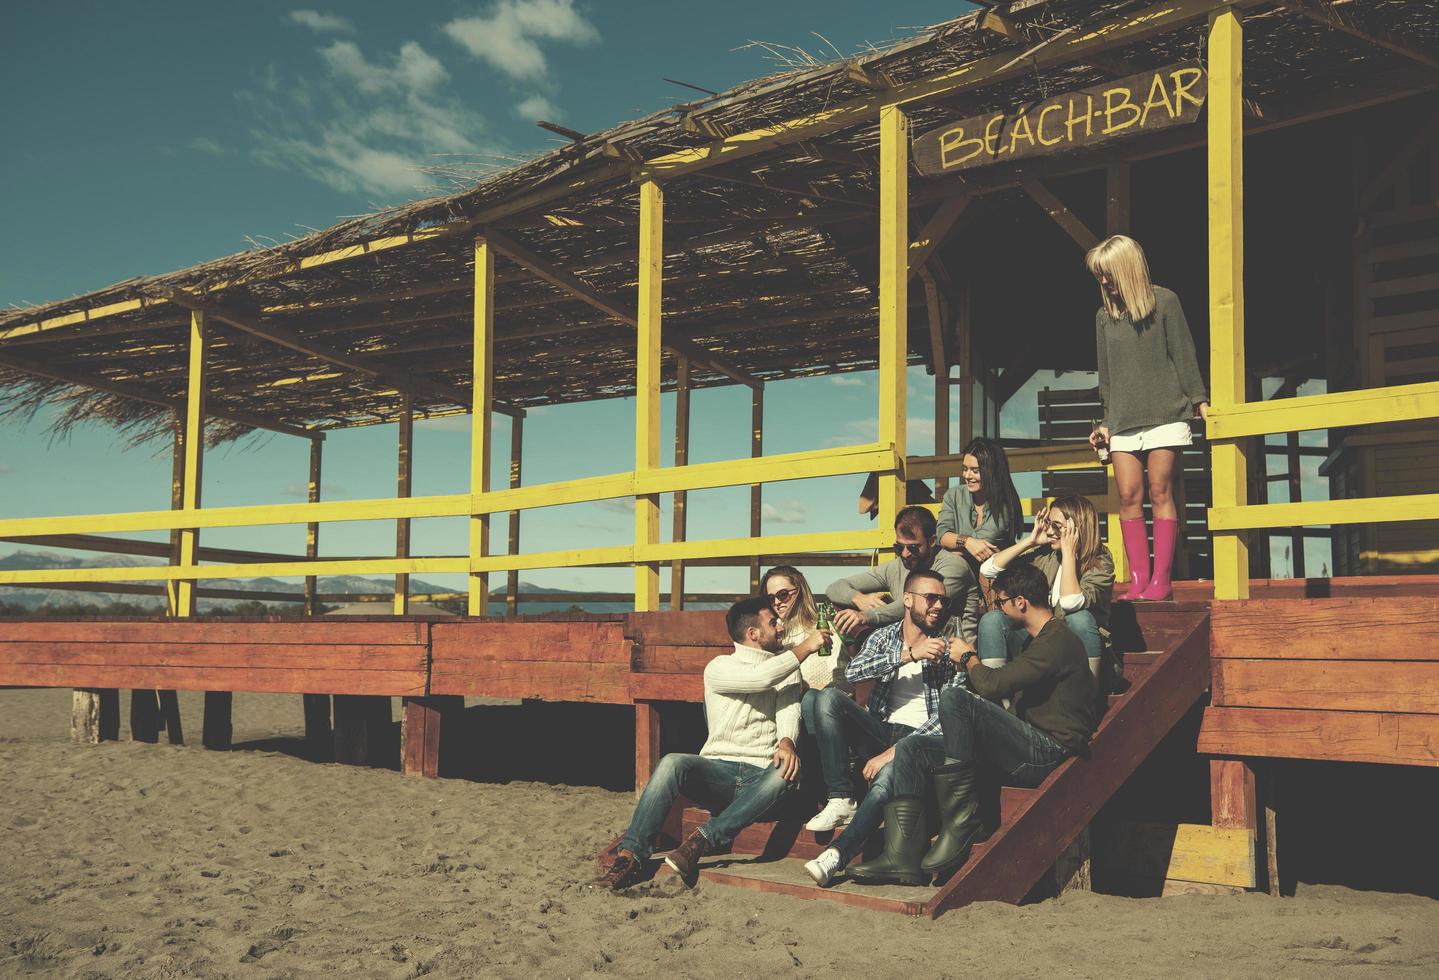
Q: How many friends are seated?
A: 7